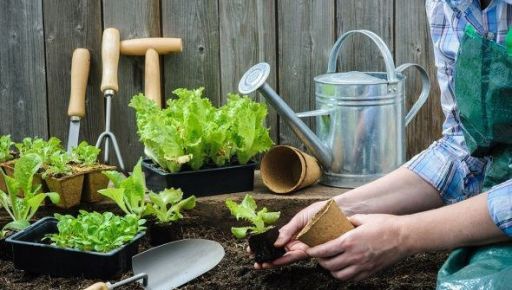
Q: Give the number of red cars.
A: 0